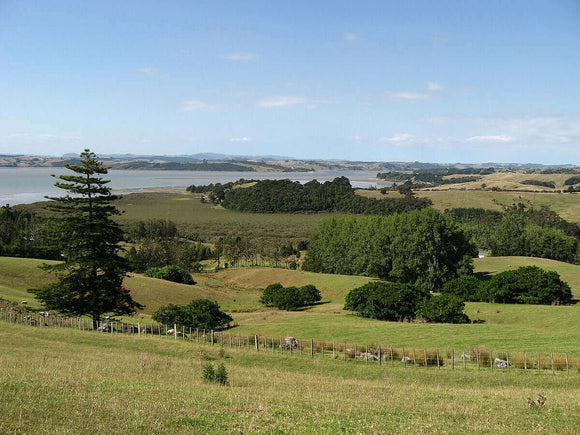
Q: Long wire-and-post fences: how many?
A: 1